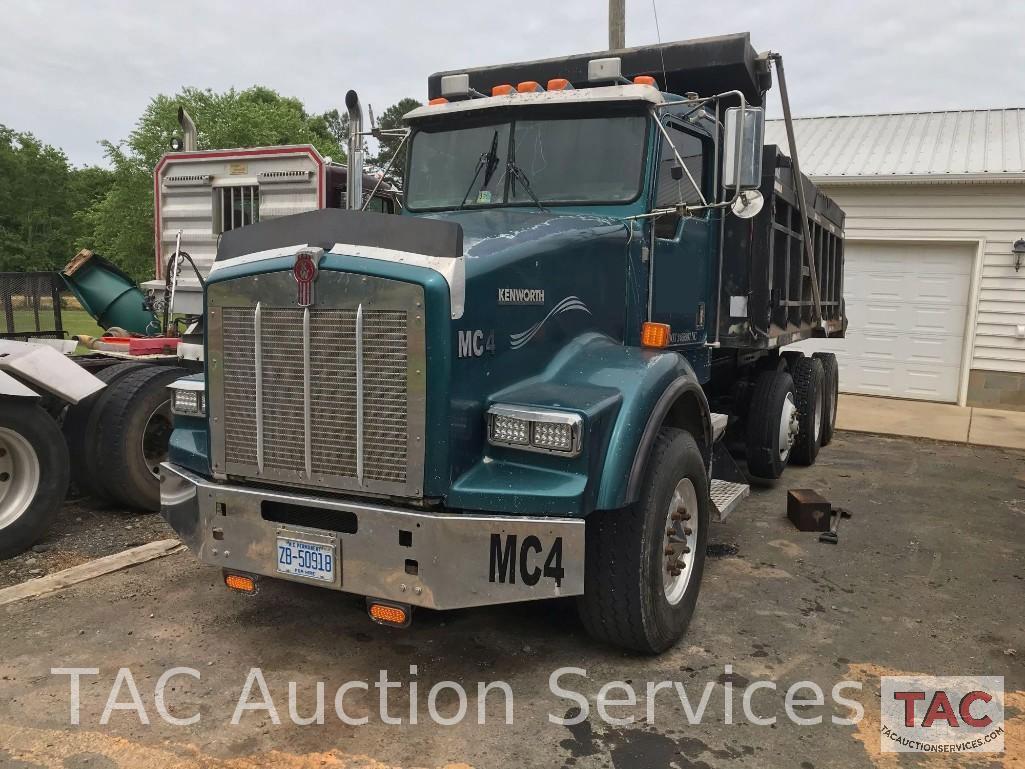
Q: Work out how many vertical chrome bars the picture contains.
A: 3